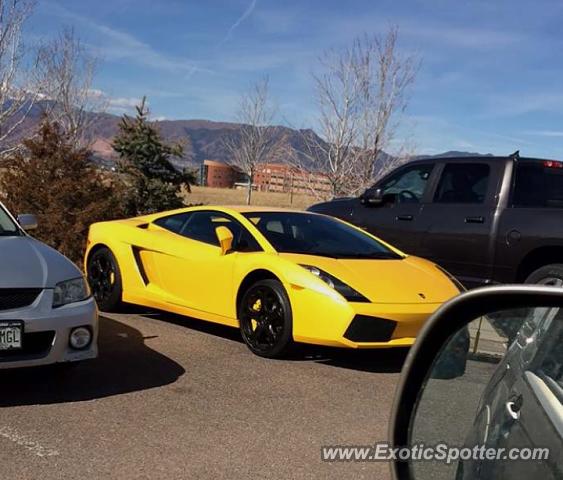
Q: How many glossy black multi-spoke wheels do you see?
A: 2